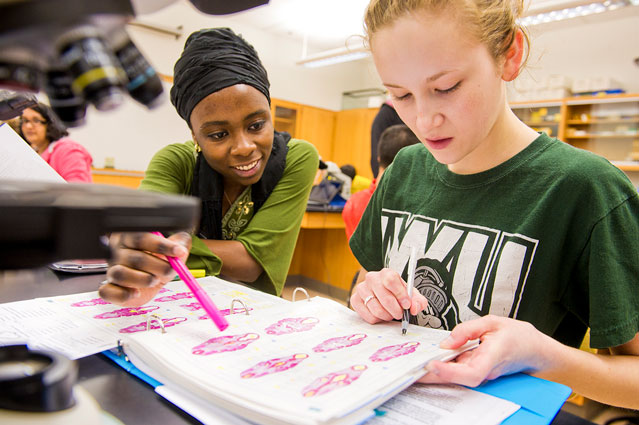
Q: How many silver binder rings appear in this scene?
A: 3